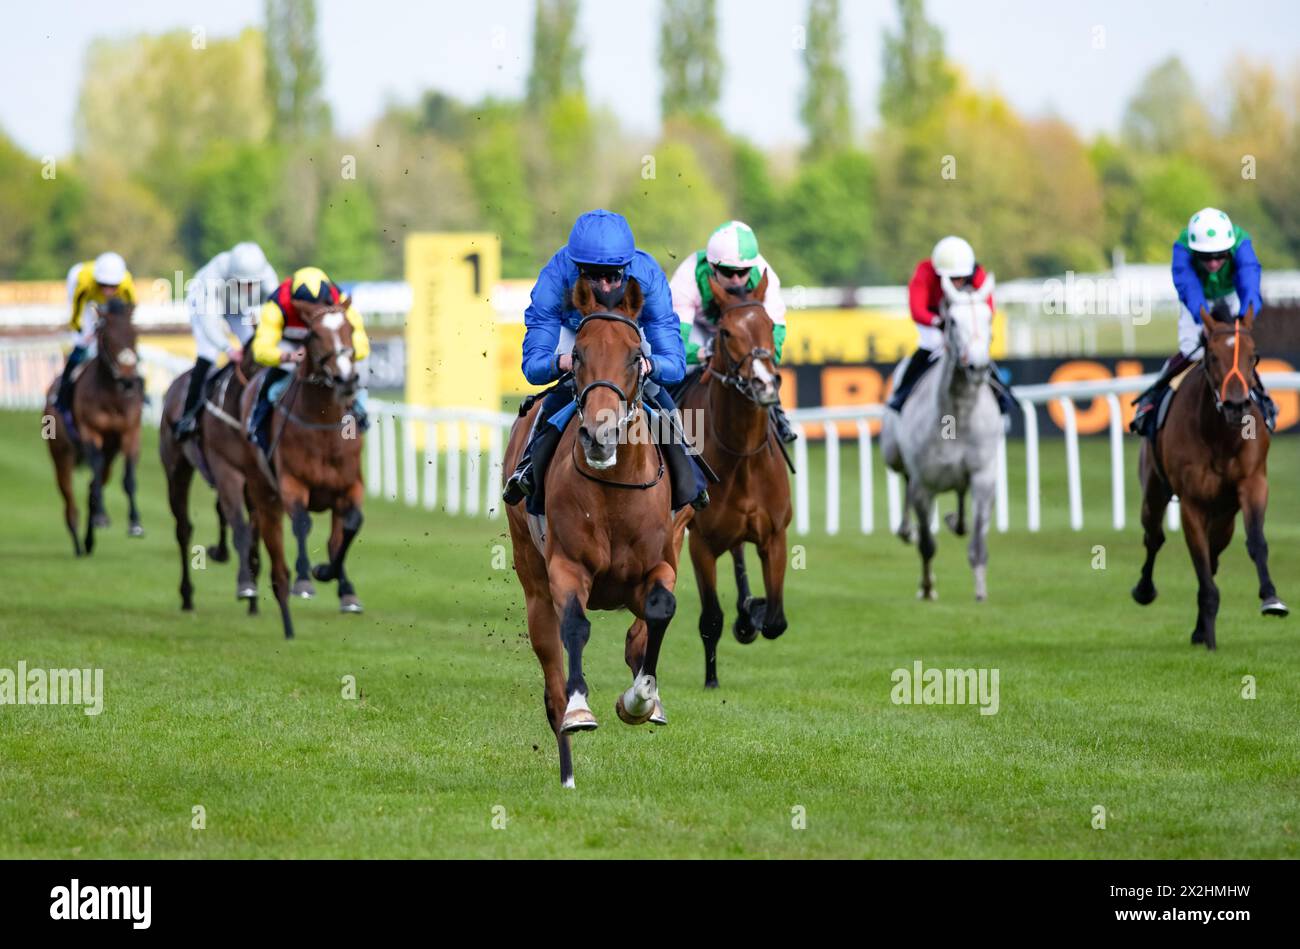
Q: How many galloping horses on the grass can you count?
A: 7